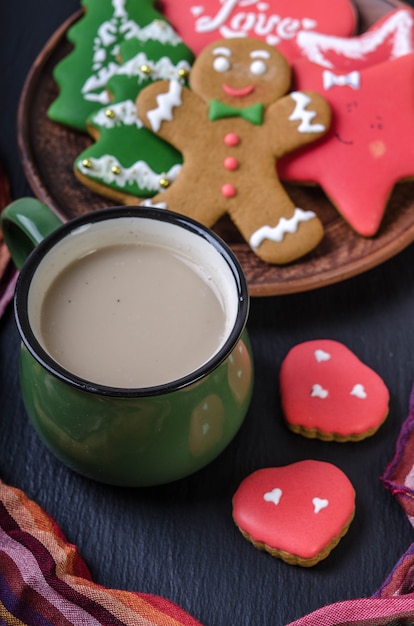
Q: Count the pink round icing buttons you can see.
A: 3